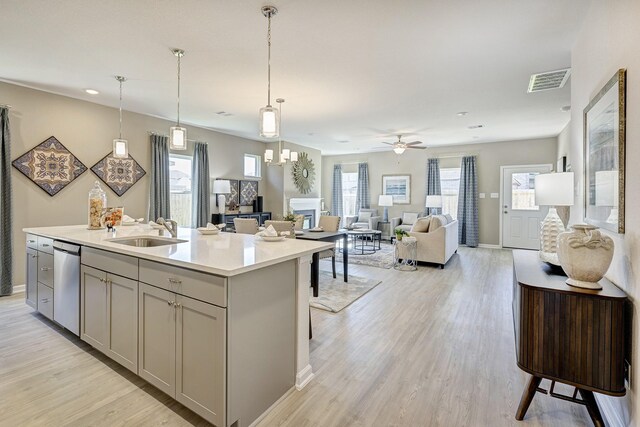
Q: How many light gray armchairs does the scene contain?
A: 2